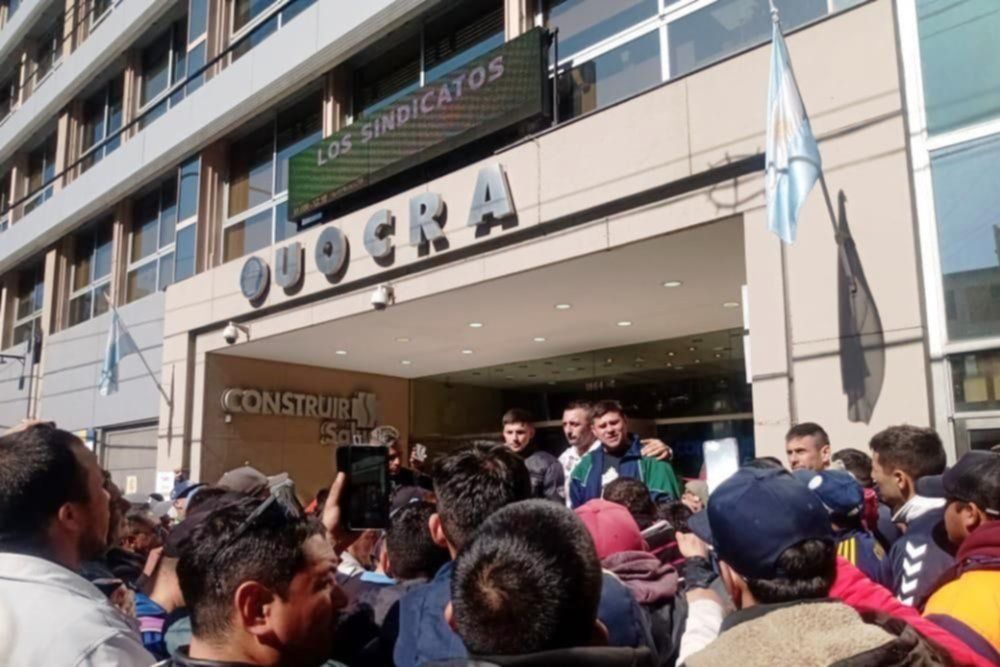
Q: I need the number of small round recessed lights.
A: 10